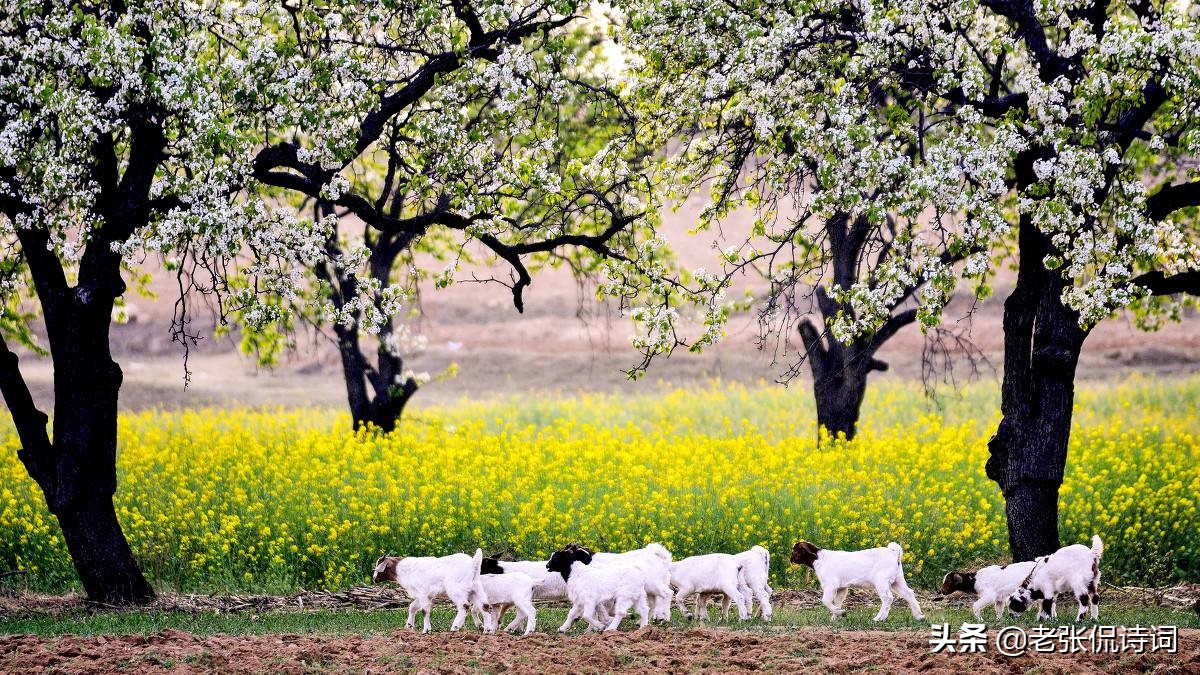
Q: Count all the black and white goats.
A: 3